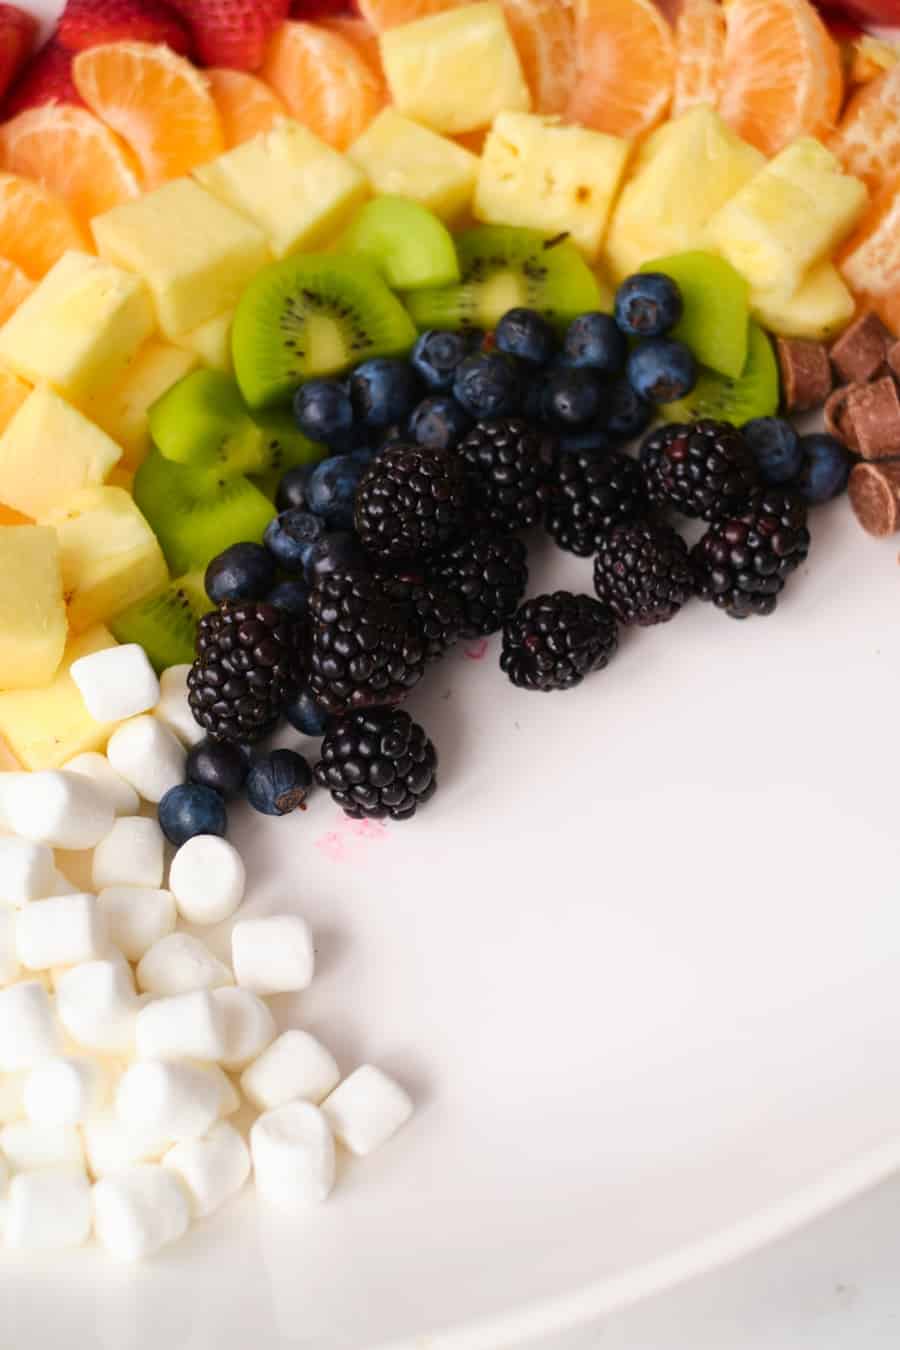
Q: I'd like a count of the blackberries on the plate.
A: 12